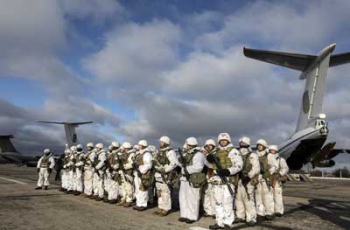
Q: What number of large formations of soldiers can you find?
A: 1